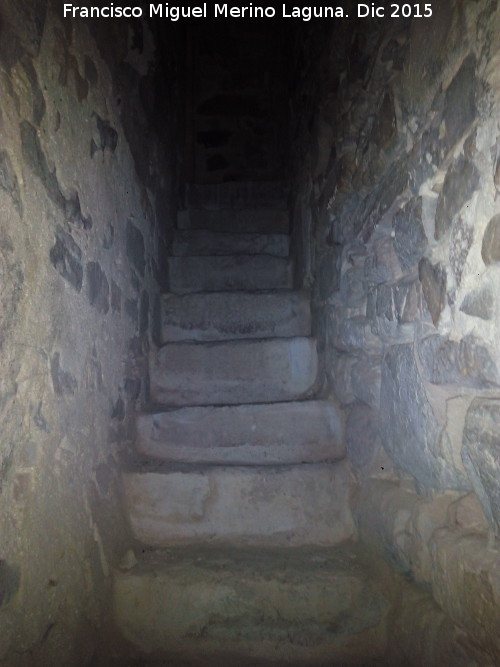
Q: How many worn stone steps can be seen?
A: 9